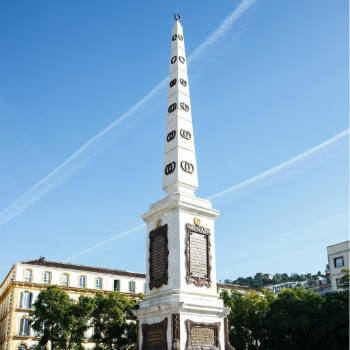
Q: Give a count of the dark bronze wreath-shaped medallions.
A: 12